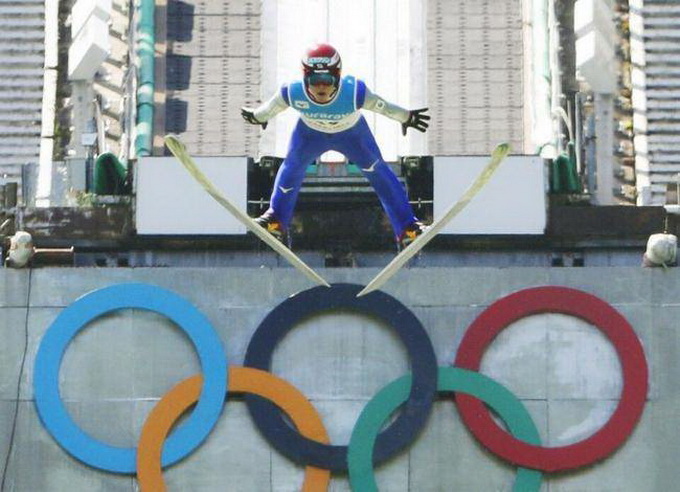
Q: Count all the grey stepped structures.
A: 2